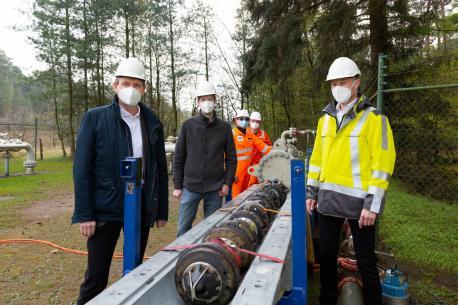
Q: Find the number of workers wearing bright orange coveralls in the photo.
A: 2